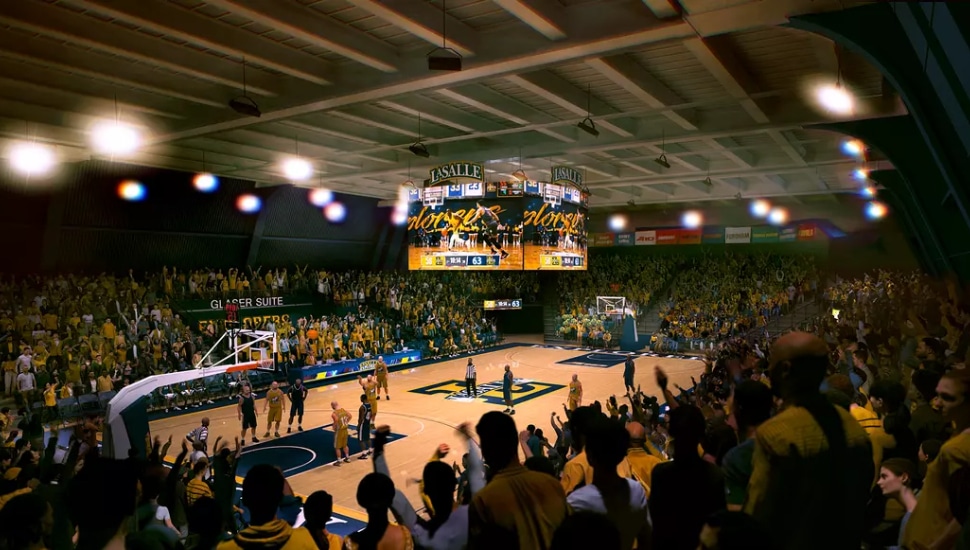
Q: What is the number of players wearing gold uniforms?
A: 5